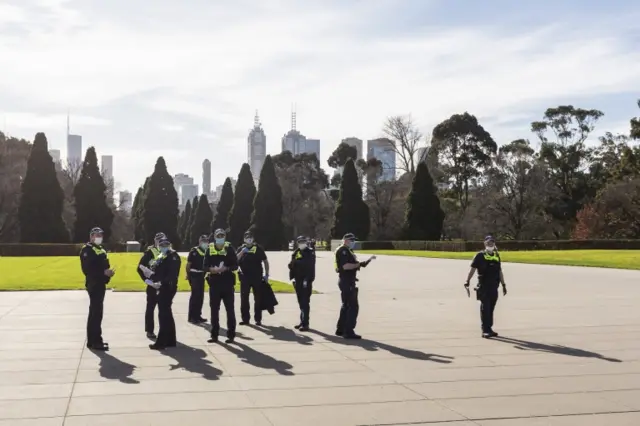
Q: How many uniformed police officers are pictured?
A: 9